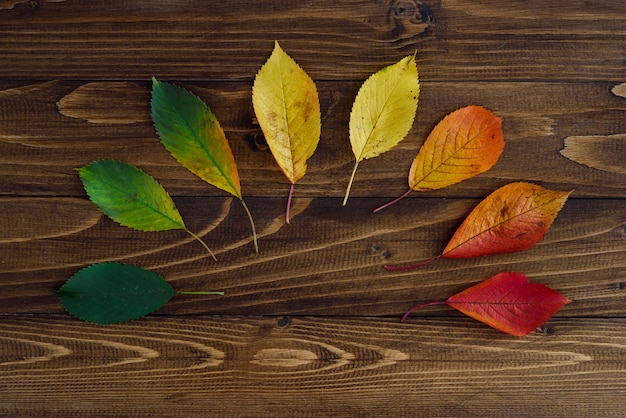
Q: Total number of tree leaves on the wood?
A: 8